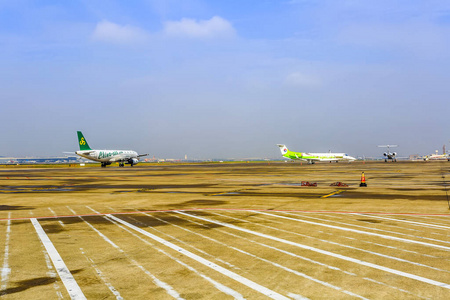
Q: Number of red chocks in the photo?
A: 2